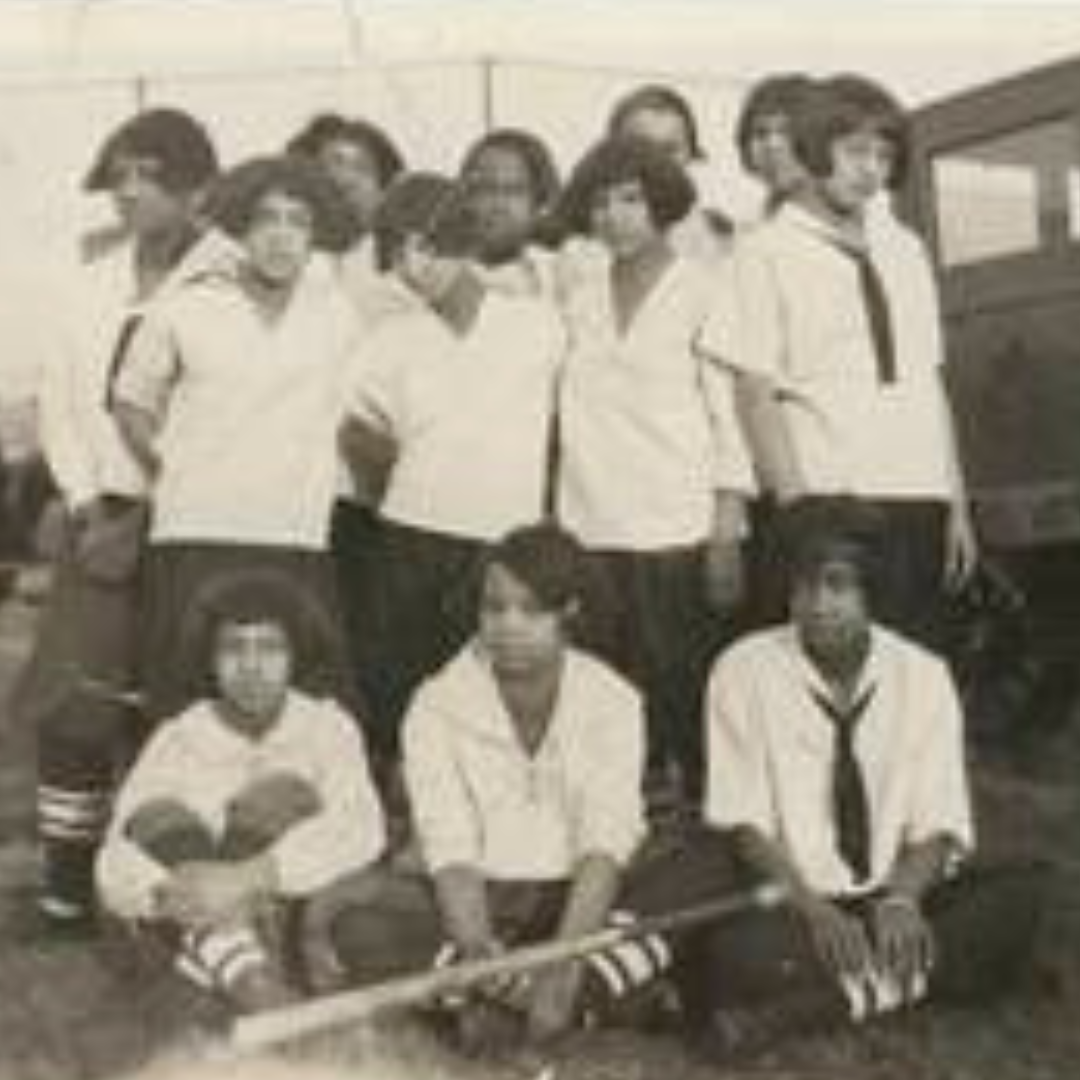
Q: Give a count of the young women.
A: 12